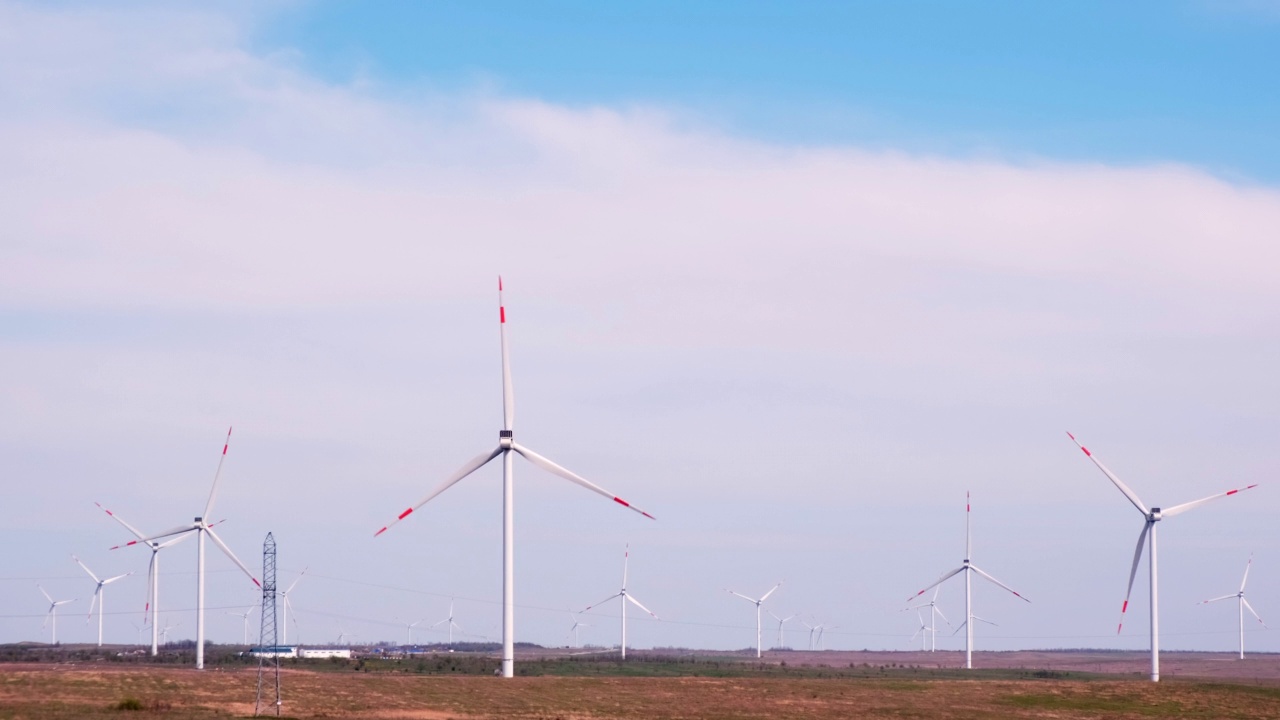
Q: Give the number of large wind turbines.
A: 5